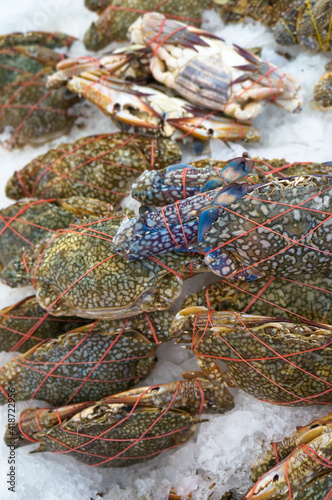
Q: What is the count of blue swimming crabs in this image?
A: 2